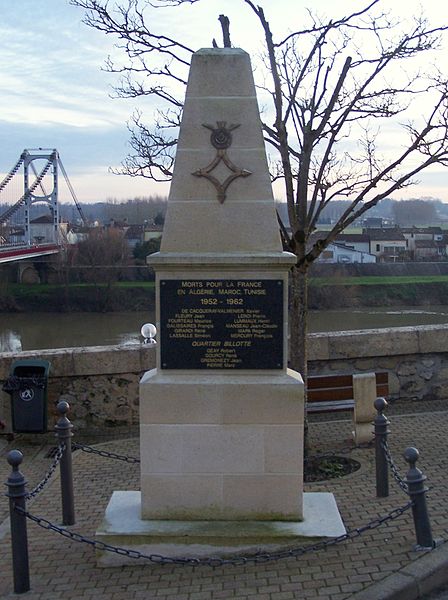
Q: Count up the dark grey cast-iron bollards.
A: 4